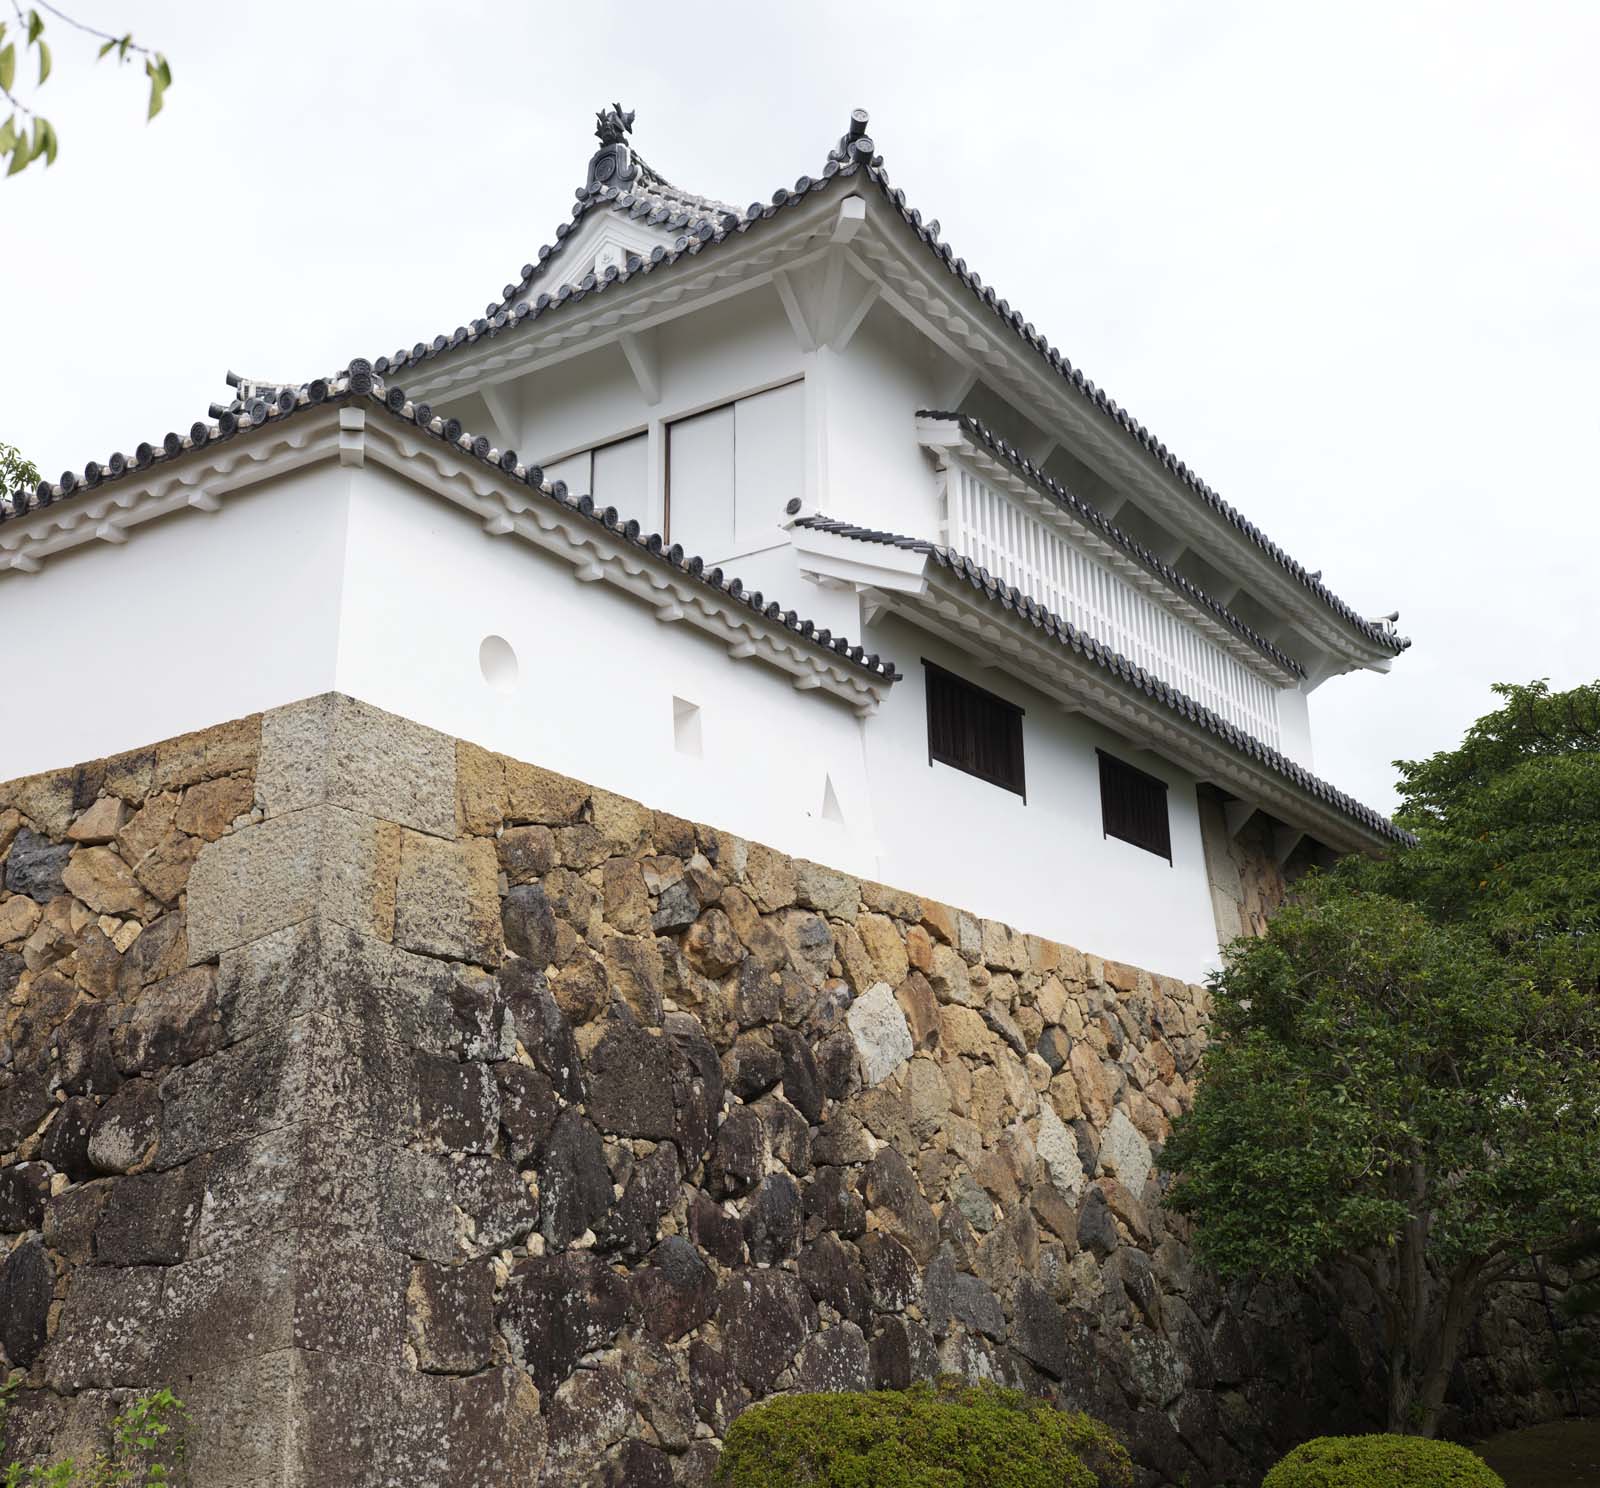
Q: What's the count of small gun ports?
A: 3